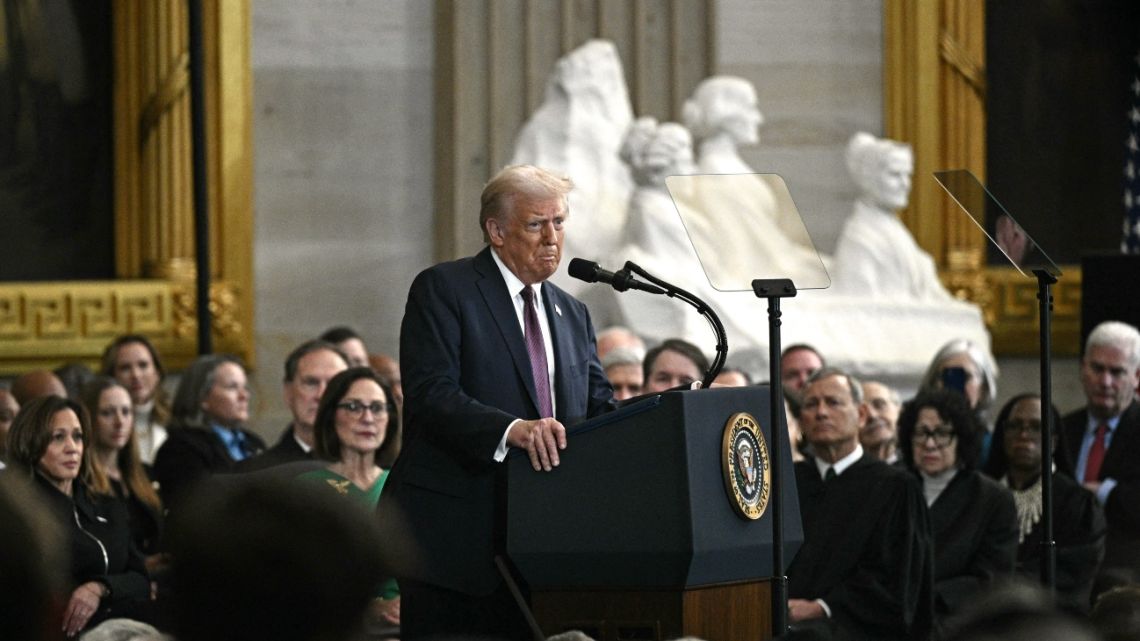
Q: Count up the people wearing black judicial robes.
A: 3